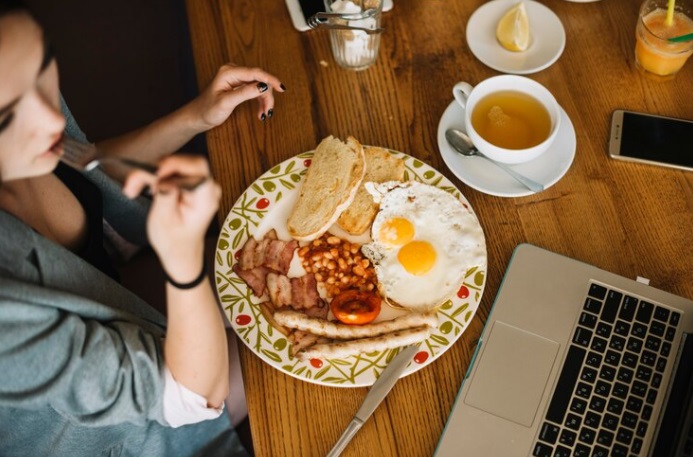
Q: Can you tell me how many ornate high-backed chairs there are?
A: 0